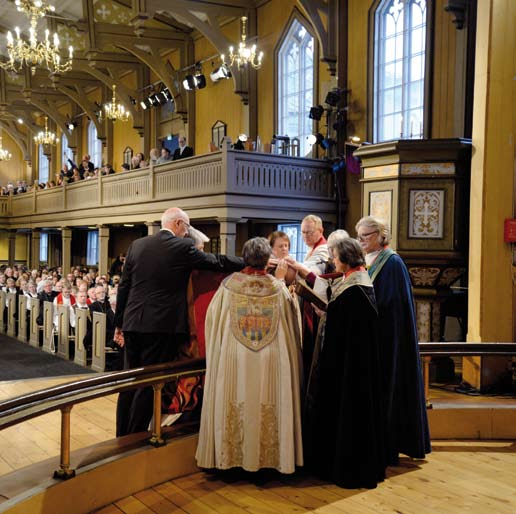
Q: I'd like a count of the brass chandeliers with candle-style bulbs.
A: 5